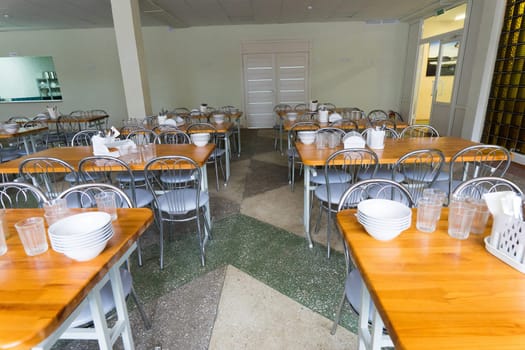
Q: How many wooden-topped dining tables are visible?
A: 10